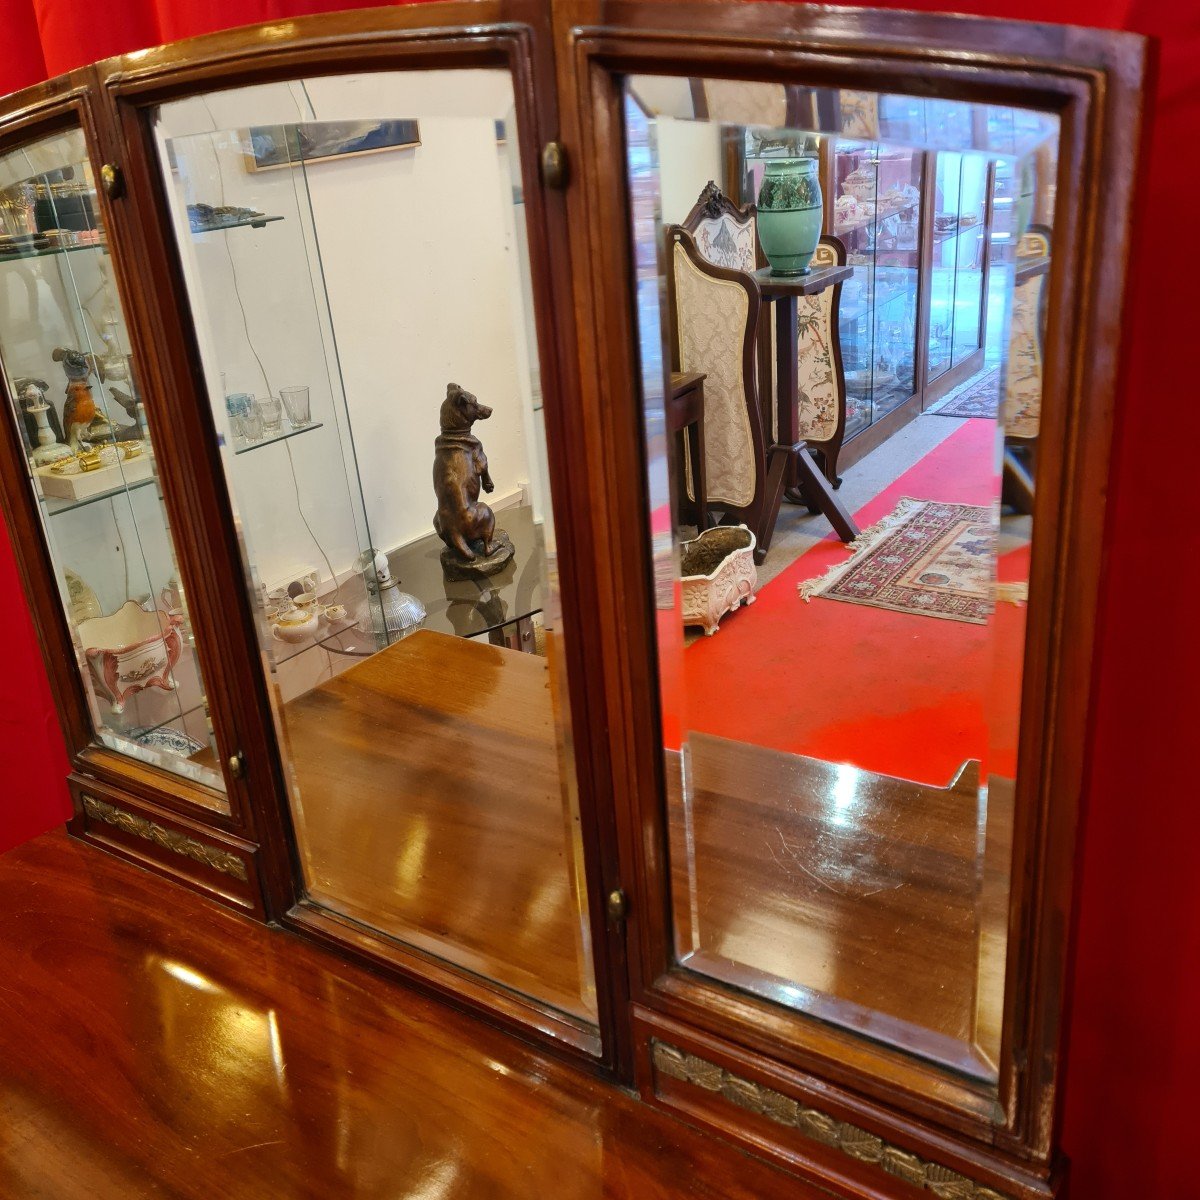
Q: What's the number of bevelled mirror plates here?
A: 3